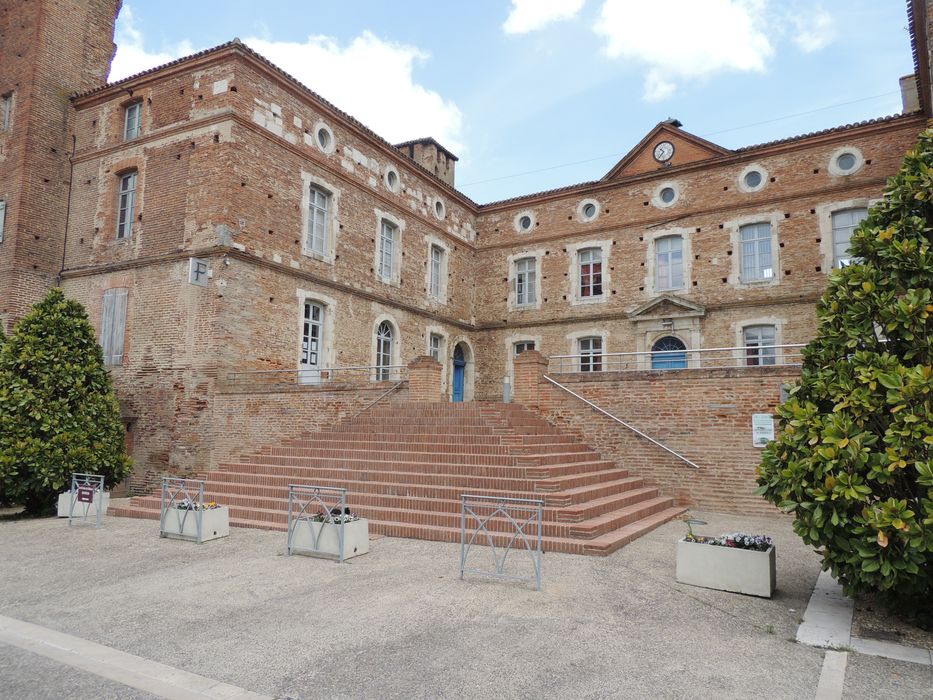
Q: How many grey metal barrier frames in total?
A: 4